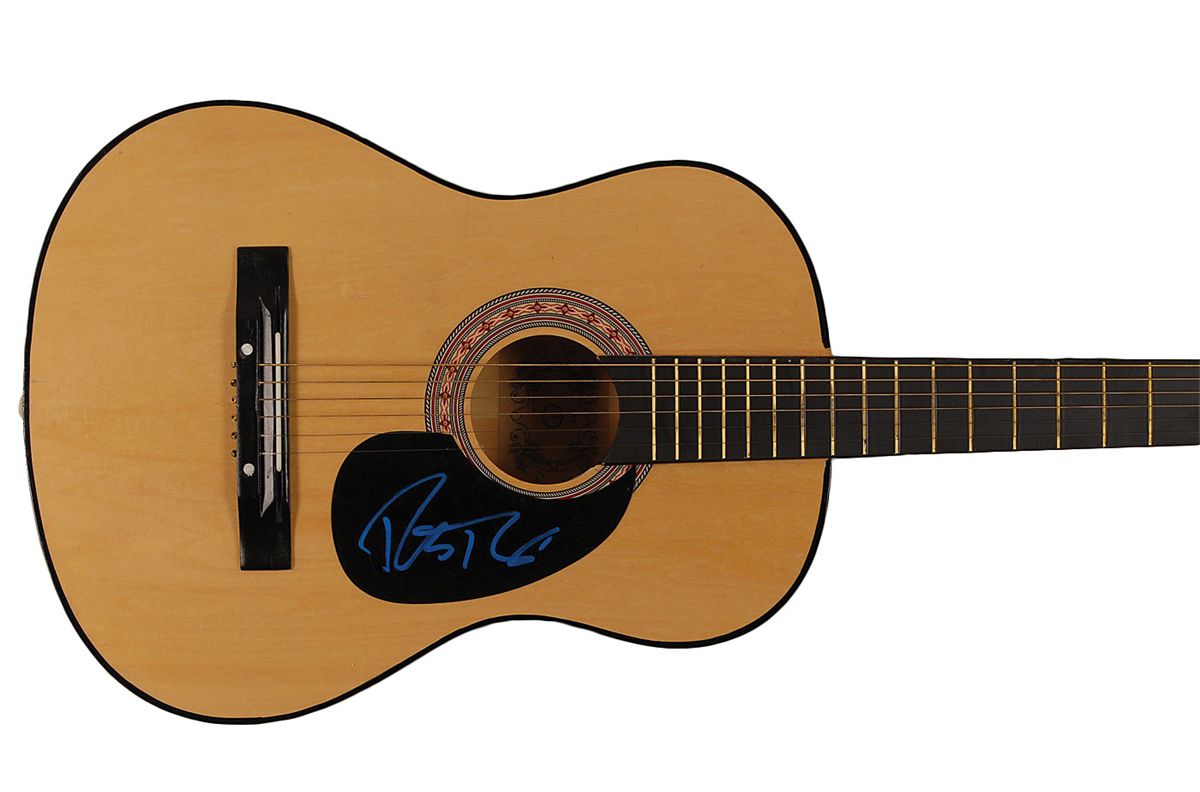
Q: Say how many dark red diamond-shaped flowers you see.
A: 10